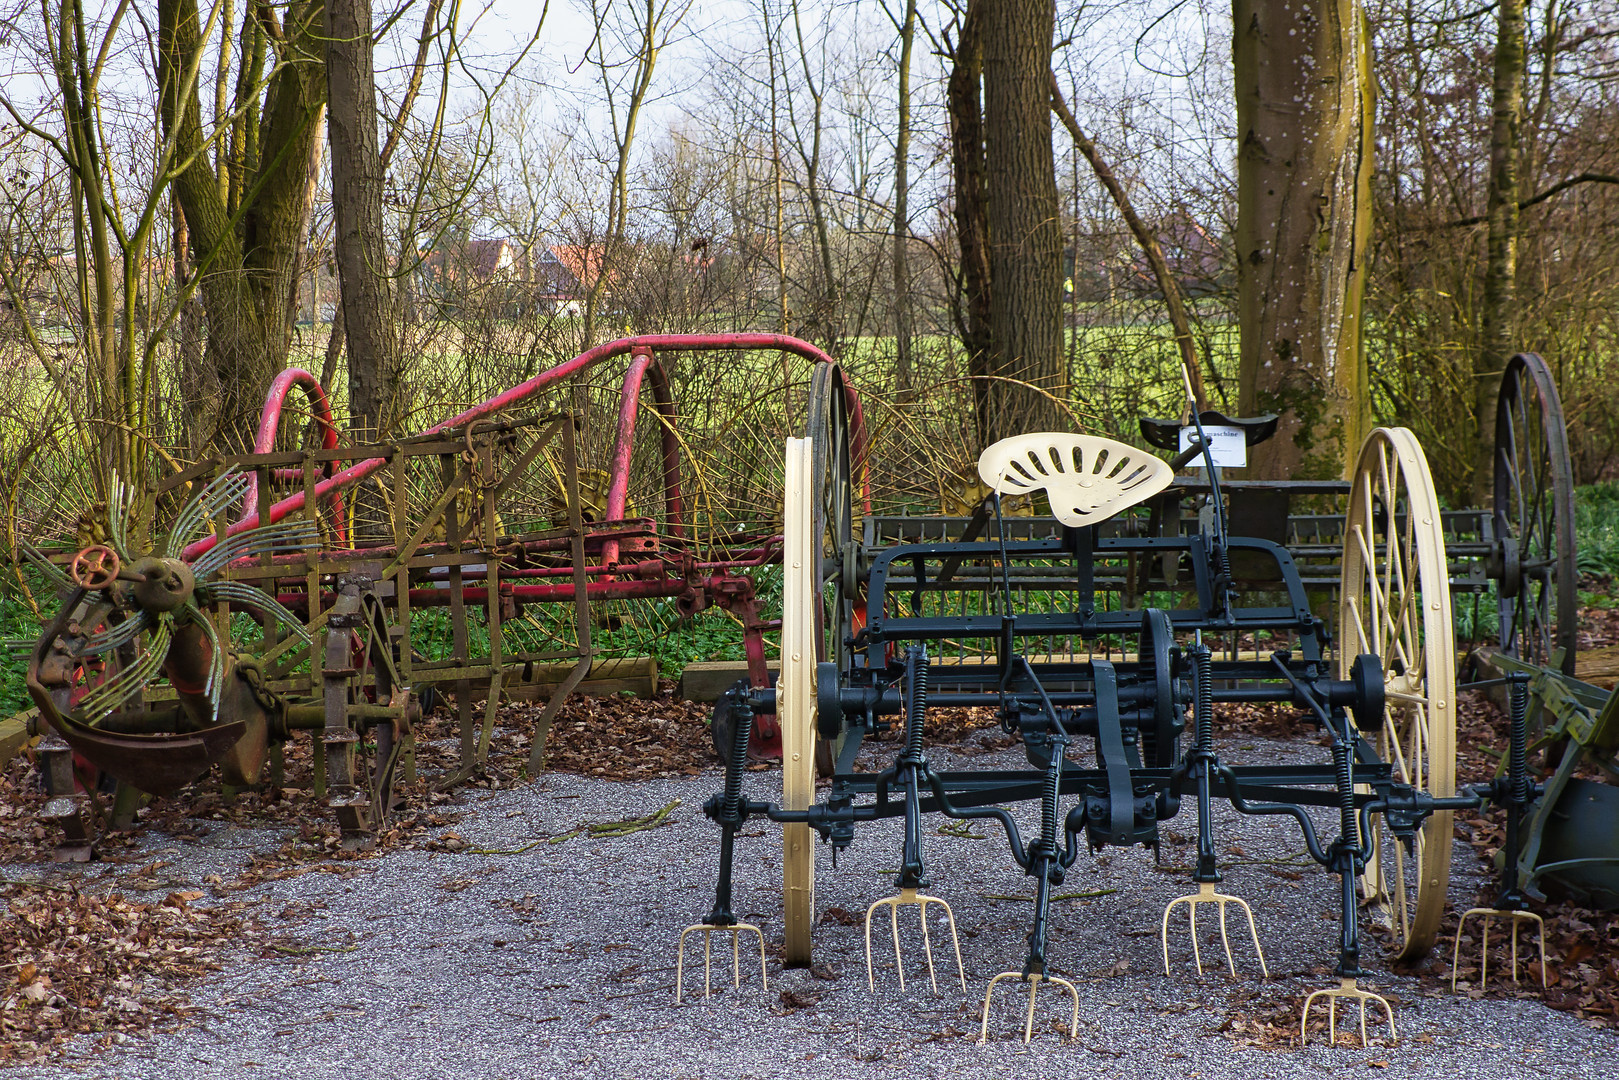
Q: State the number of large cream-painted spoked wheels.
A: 2